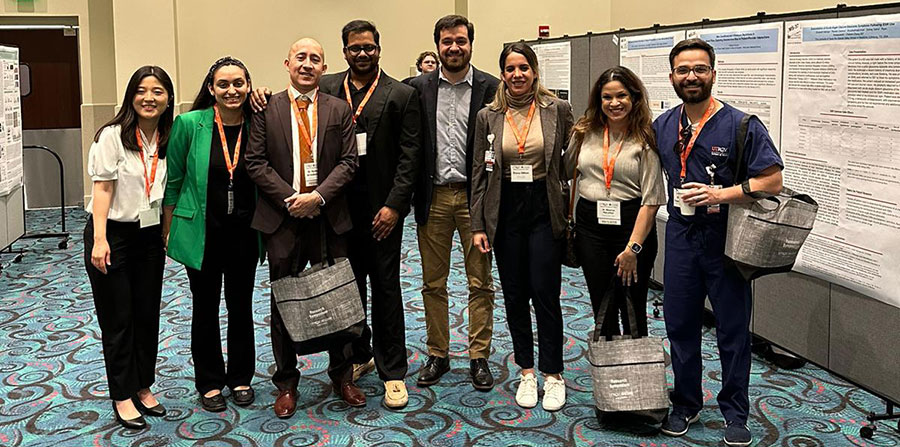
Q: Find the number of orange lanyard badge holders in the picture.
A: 7